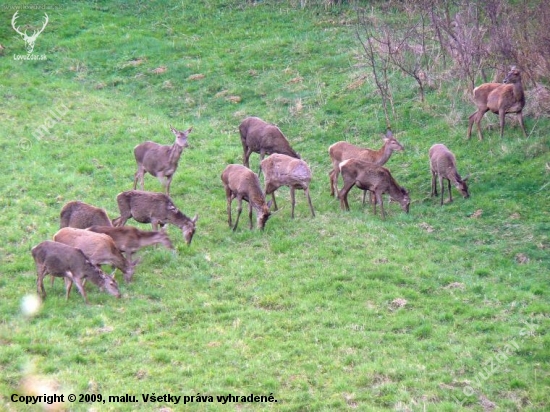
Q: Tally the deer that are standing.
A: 13